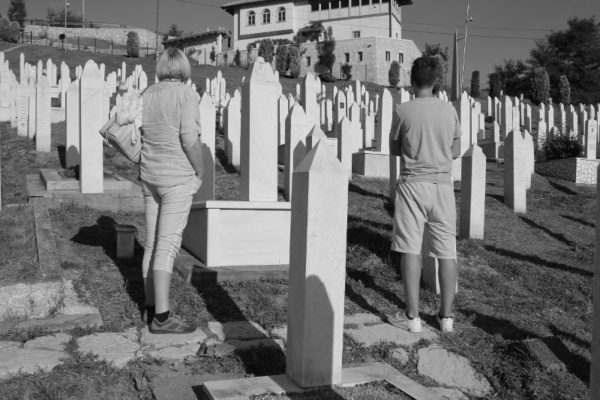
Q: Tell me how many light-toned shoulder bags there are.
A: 1